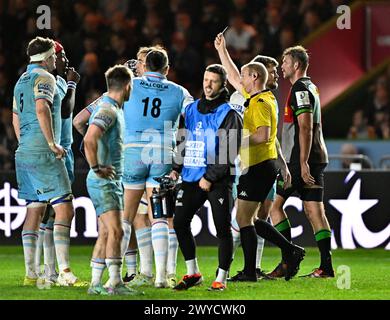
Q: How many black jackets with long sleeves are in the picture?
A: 1